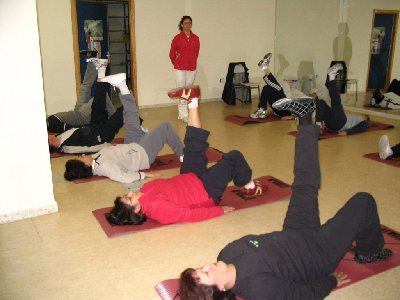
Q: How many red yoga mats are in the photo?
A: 7